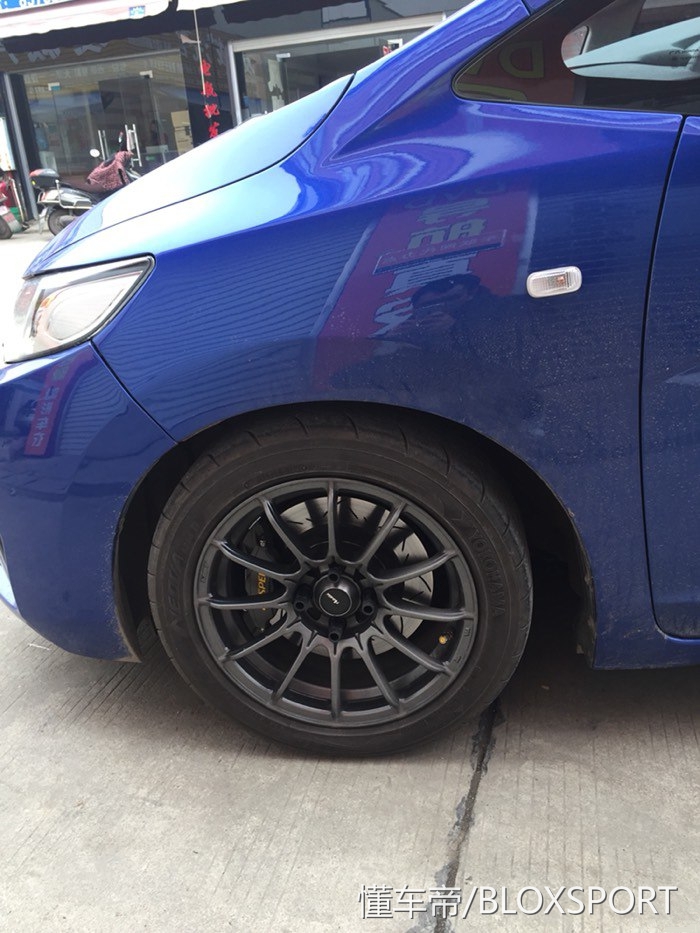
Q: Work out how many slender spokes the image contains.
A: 12